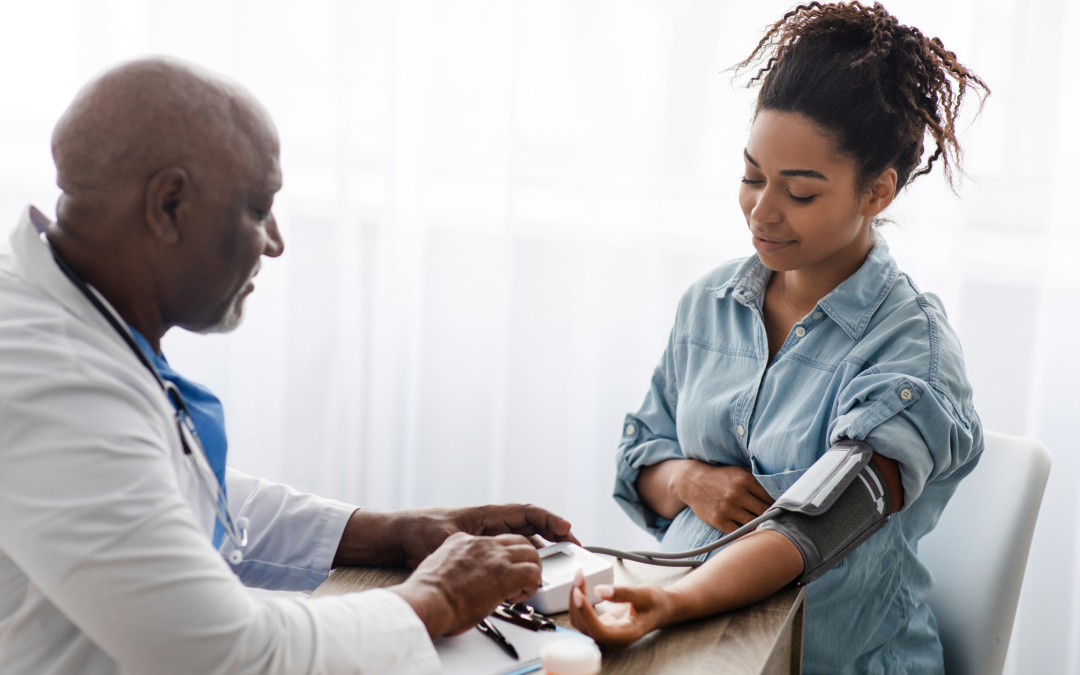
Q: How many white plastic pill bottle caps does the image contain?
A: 1